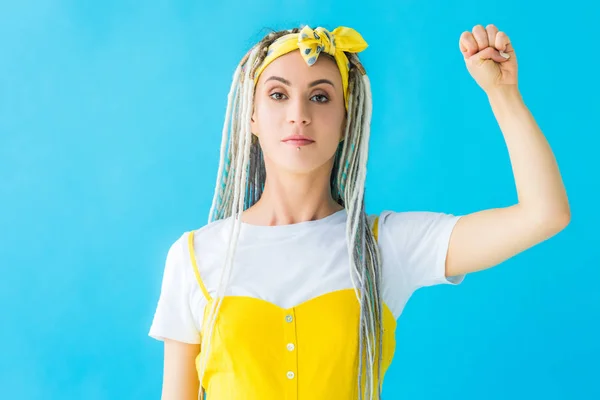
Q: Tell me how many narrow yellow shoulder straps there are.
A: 2